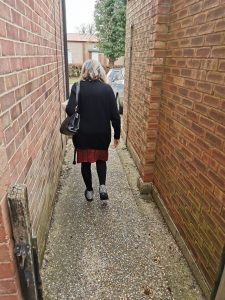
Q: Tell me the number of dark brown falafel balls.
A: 0